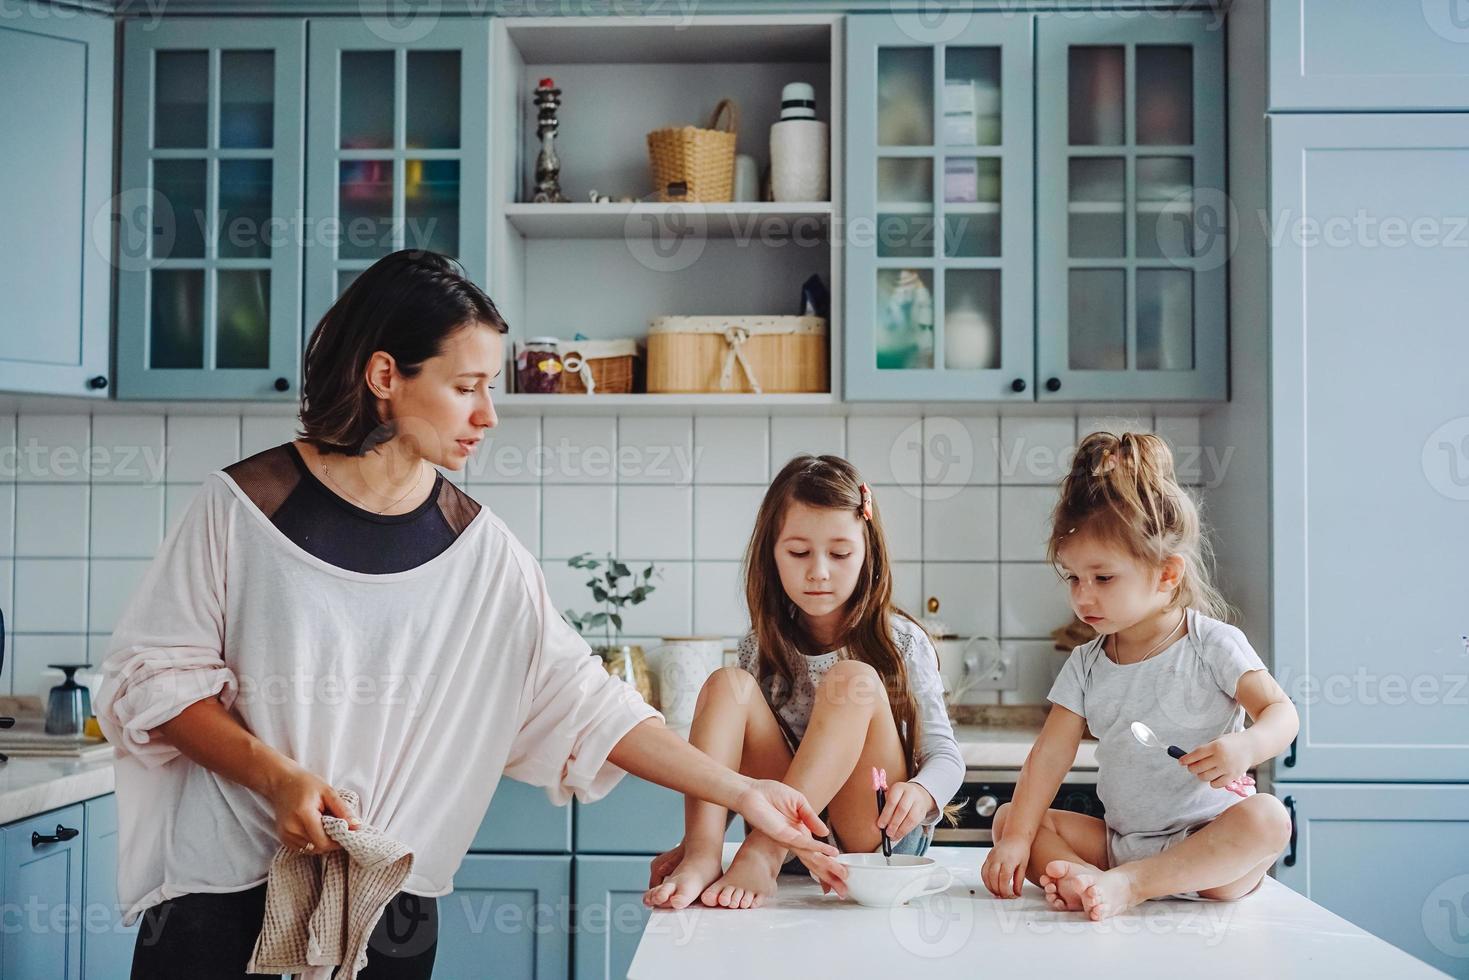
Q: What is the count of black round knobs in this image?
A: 4